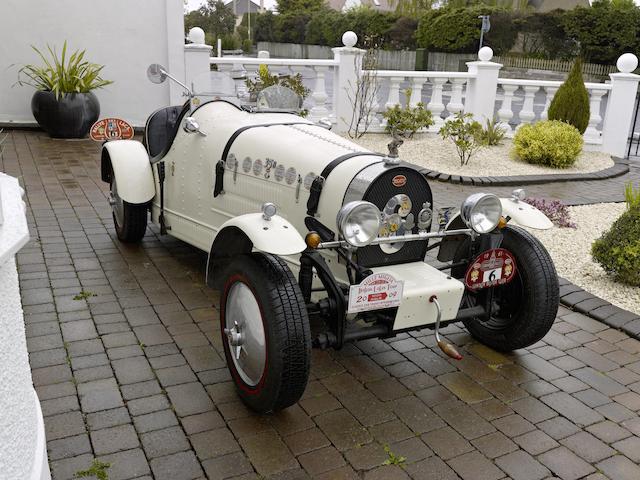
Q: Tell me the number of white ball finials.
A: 4